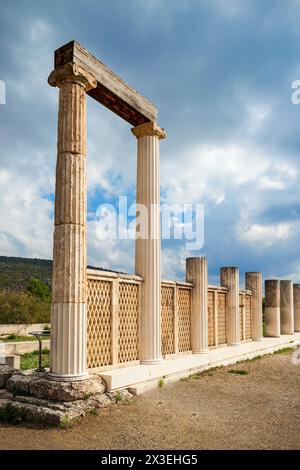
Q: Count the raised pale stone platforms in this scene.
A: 1